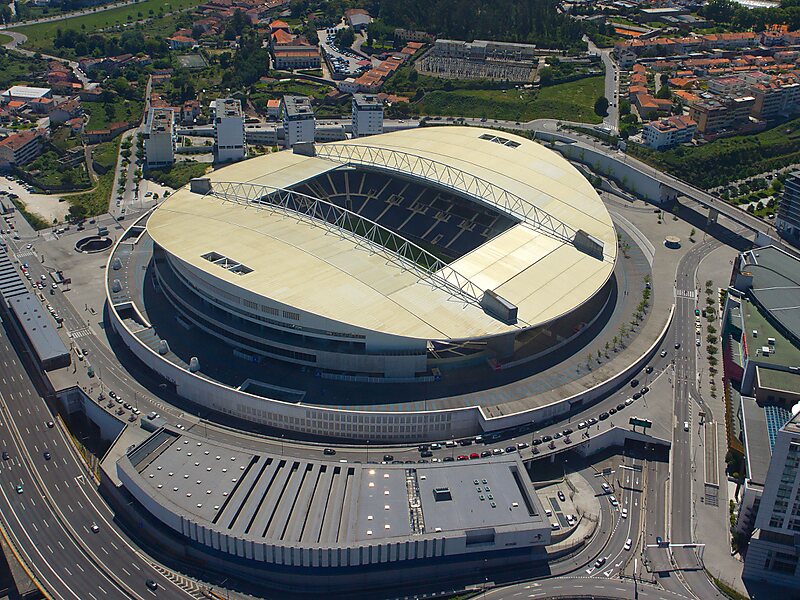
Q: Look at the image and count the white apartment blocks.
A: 4